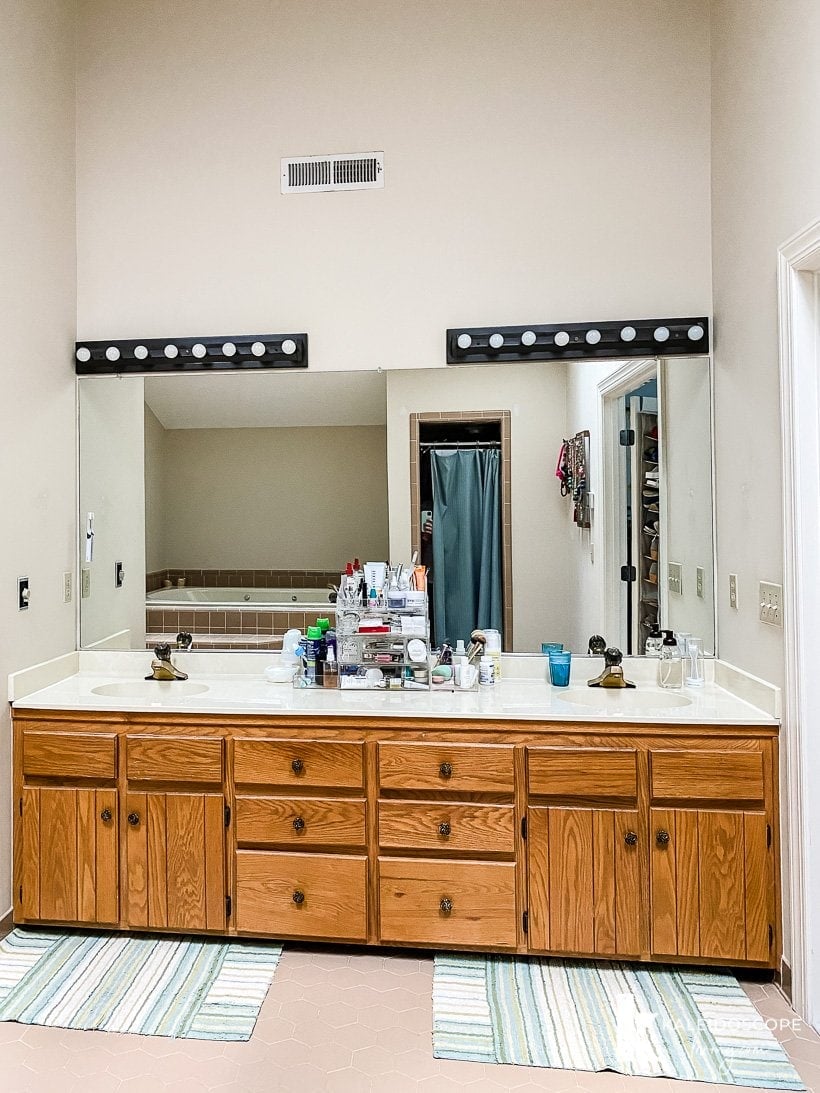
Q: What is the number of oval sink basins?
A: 2